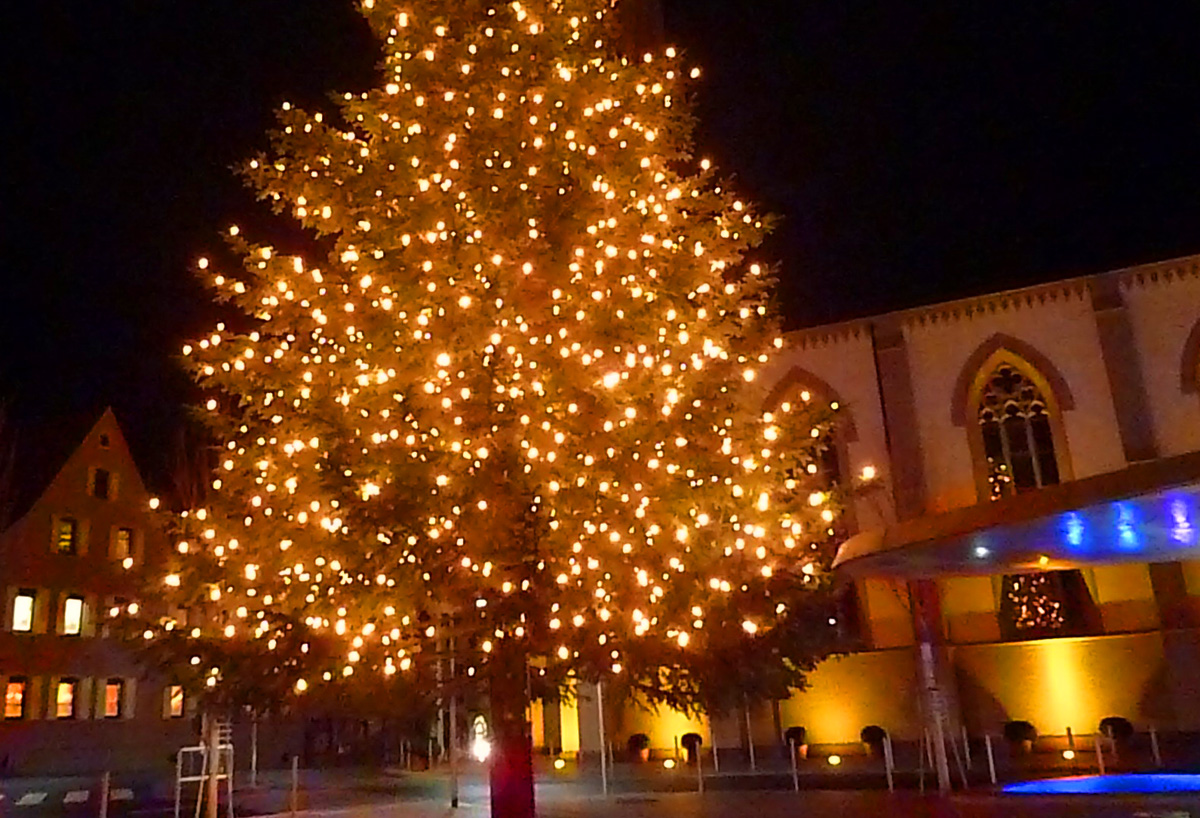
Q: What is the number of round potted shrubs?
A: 6